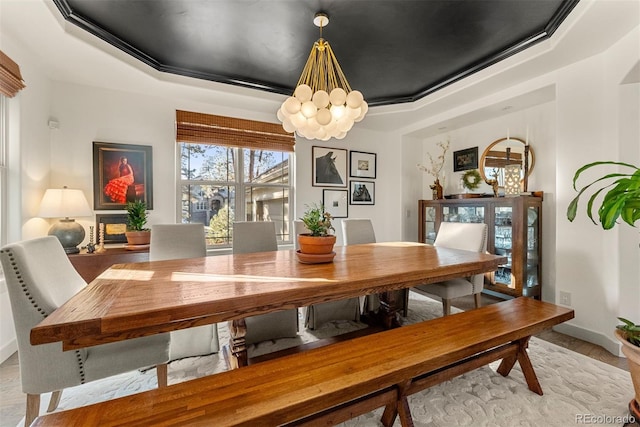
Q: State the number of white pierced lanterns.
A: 1